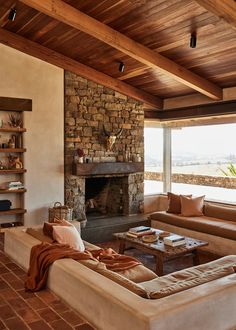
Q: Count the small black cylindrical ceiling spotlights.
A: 3